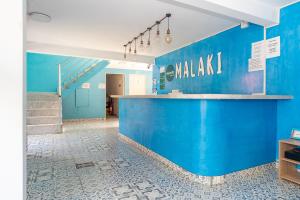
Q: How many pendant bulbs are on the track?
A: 7